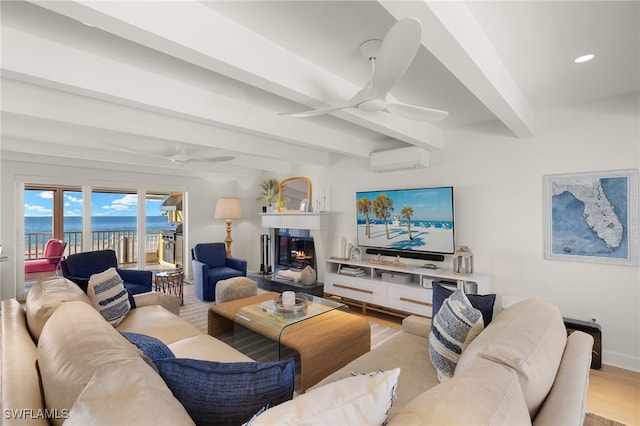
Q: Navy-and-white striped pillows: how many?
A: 2